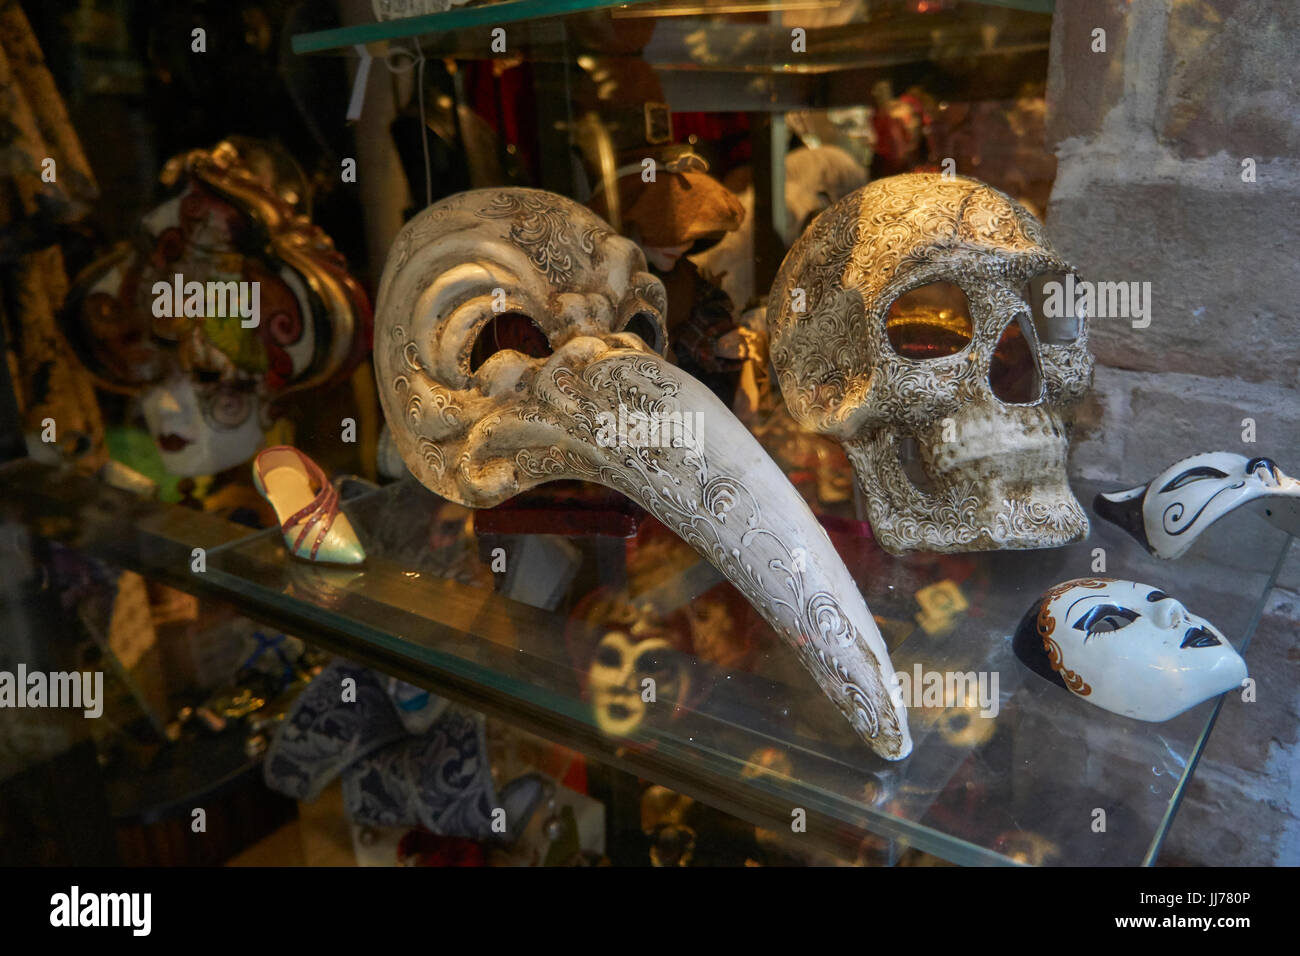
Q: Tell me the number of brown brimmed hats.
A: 1